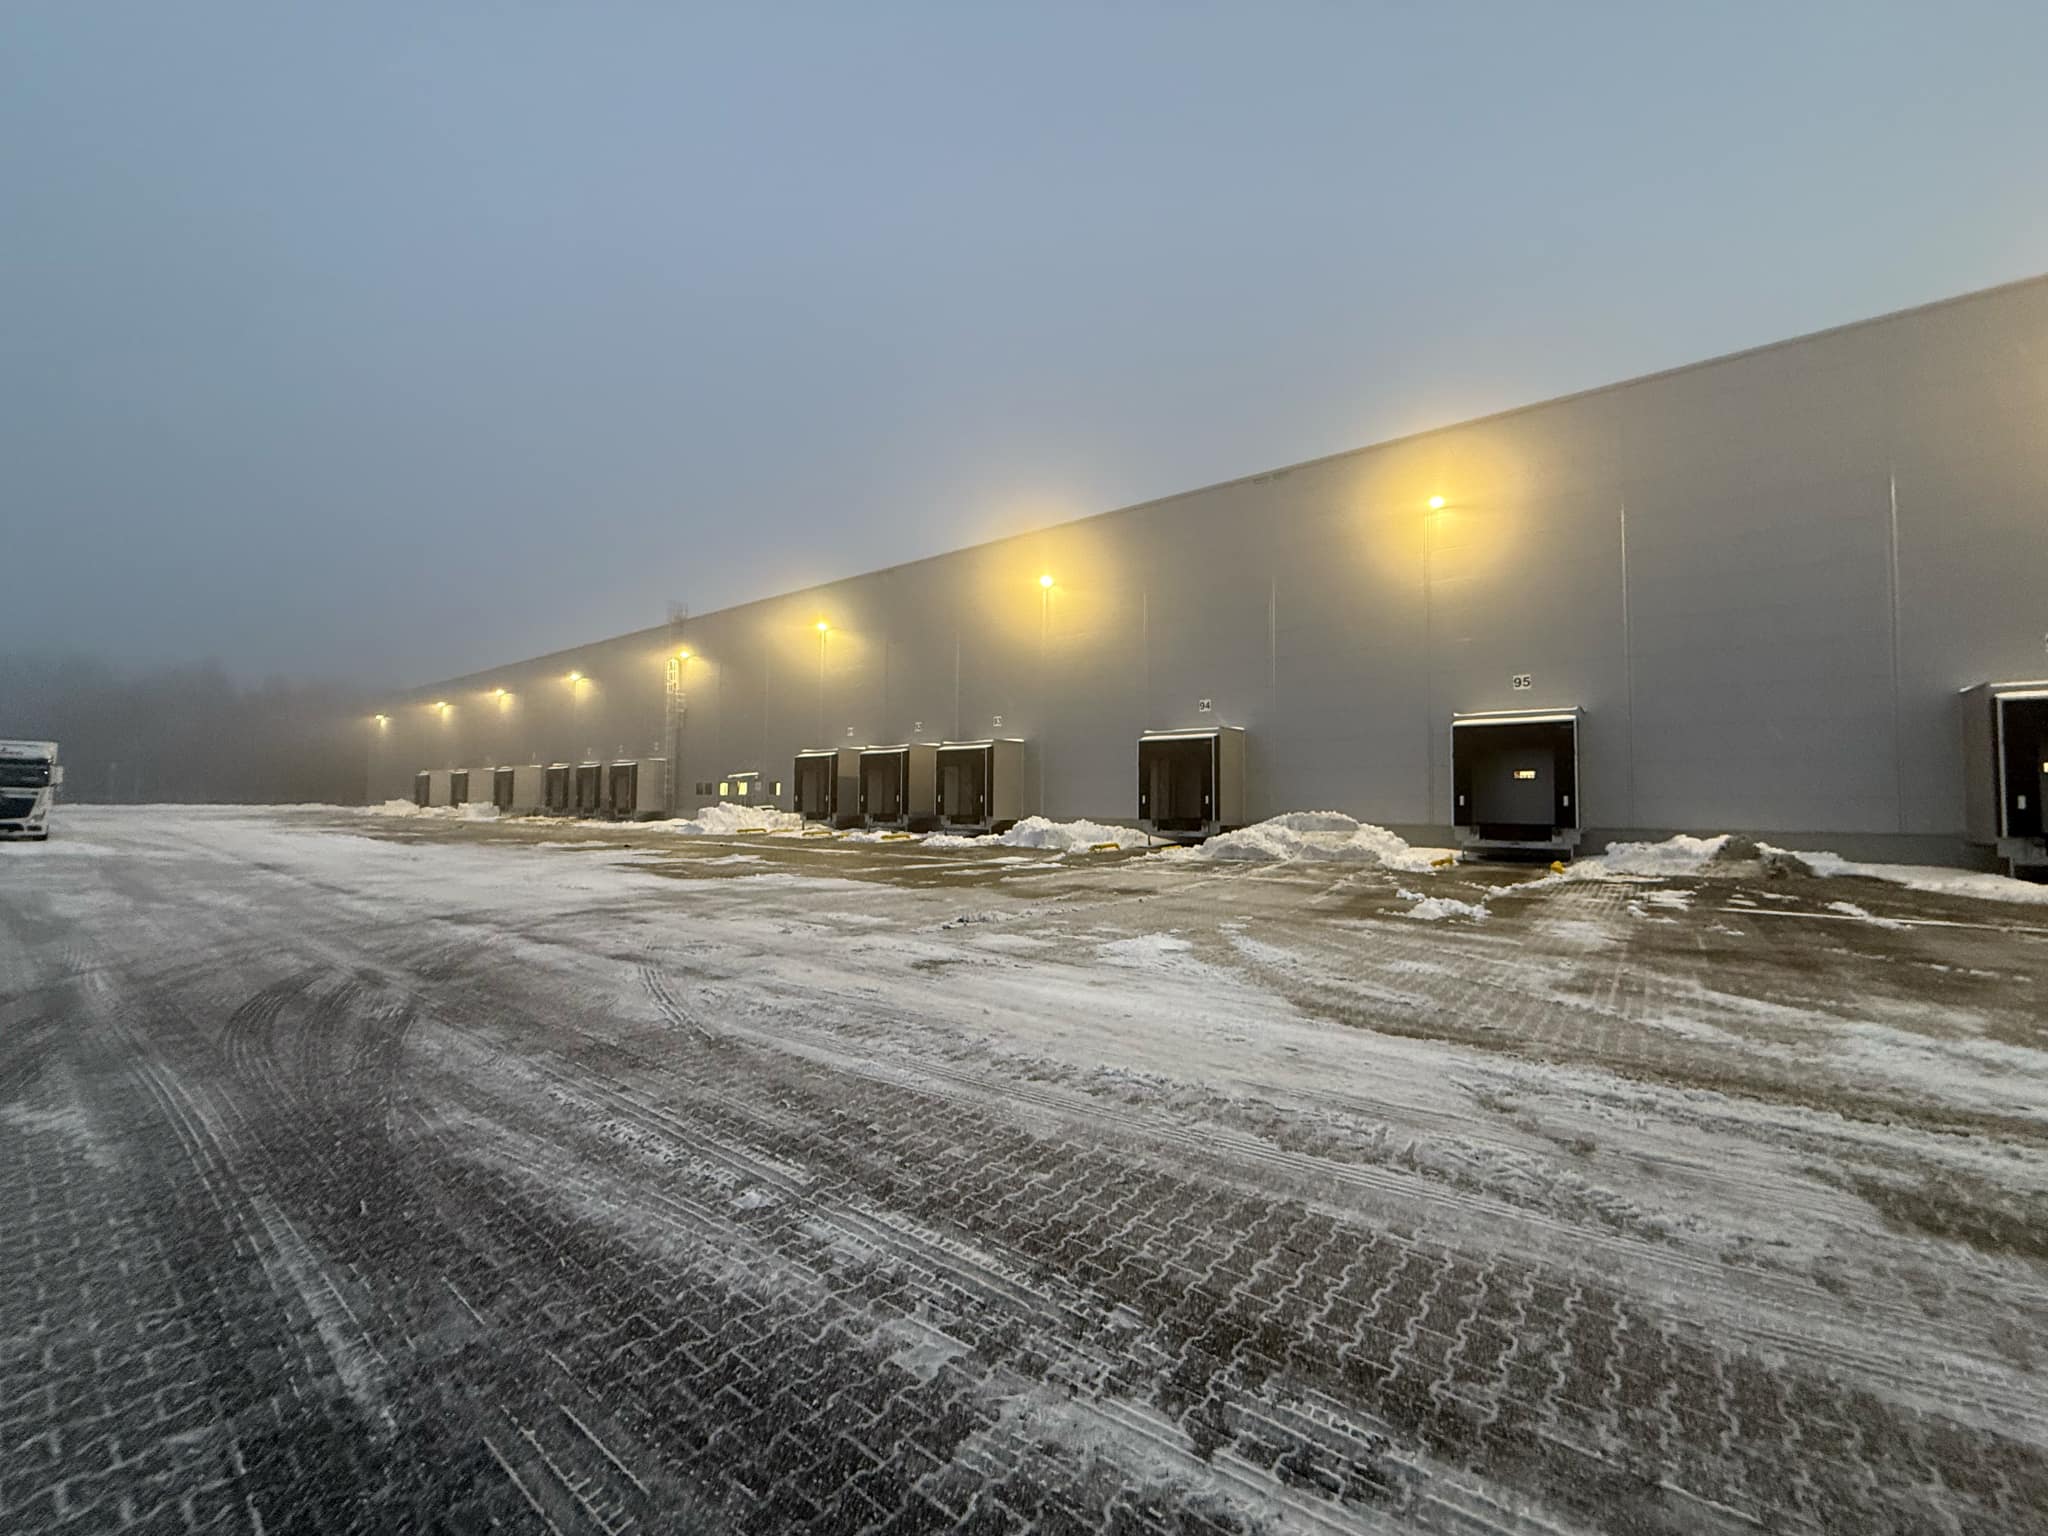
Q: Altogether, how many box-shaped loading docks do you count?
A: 12